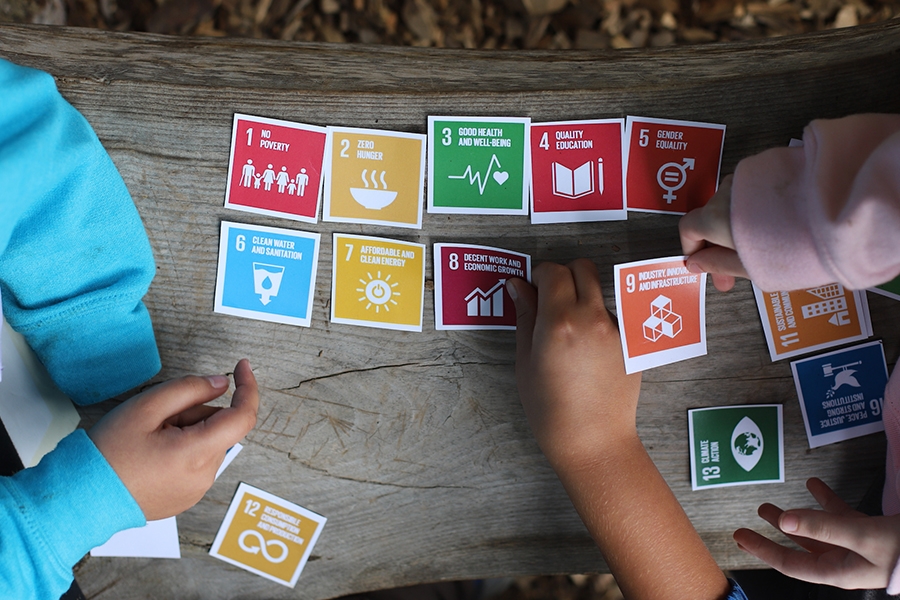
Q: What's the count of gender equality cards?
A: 1